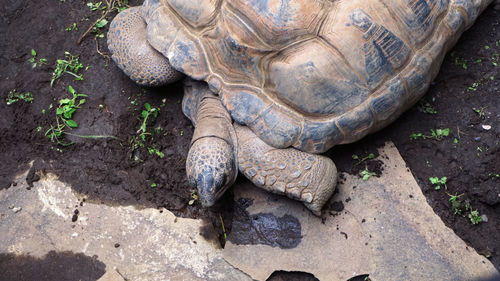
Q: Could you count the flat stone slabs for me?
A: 2